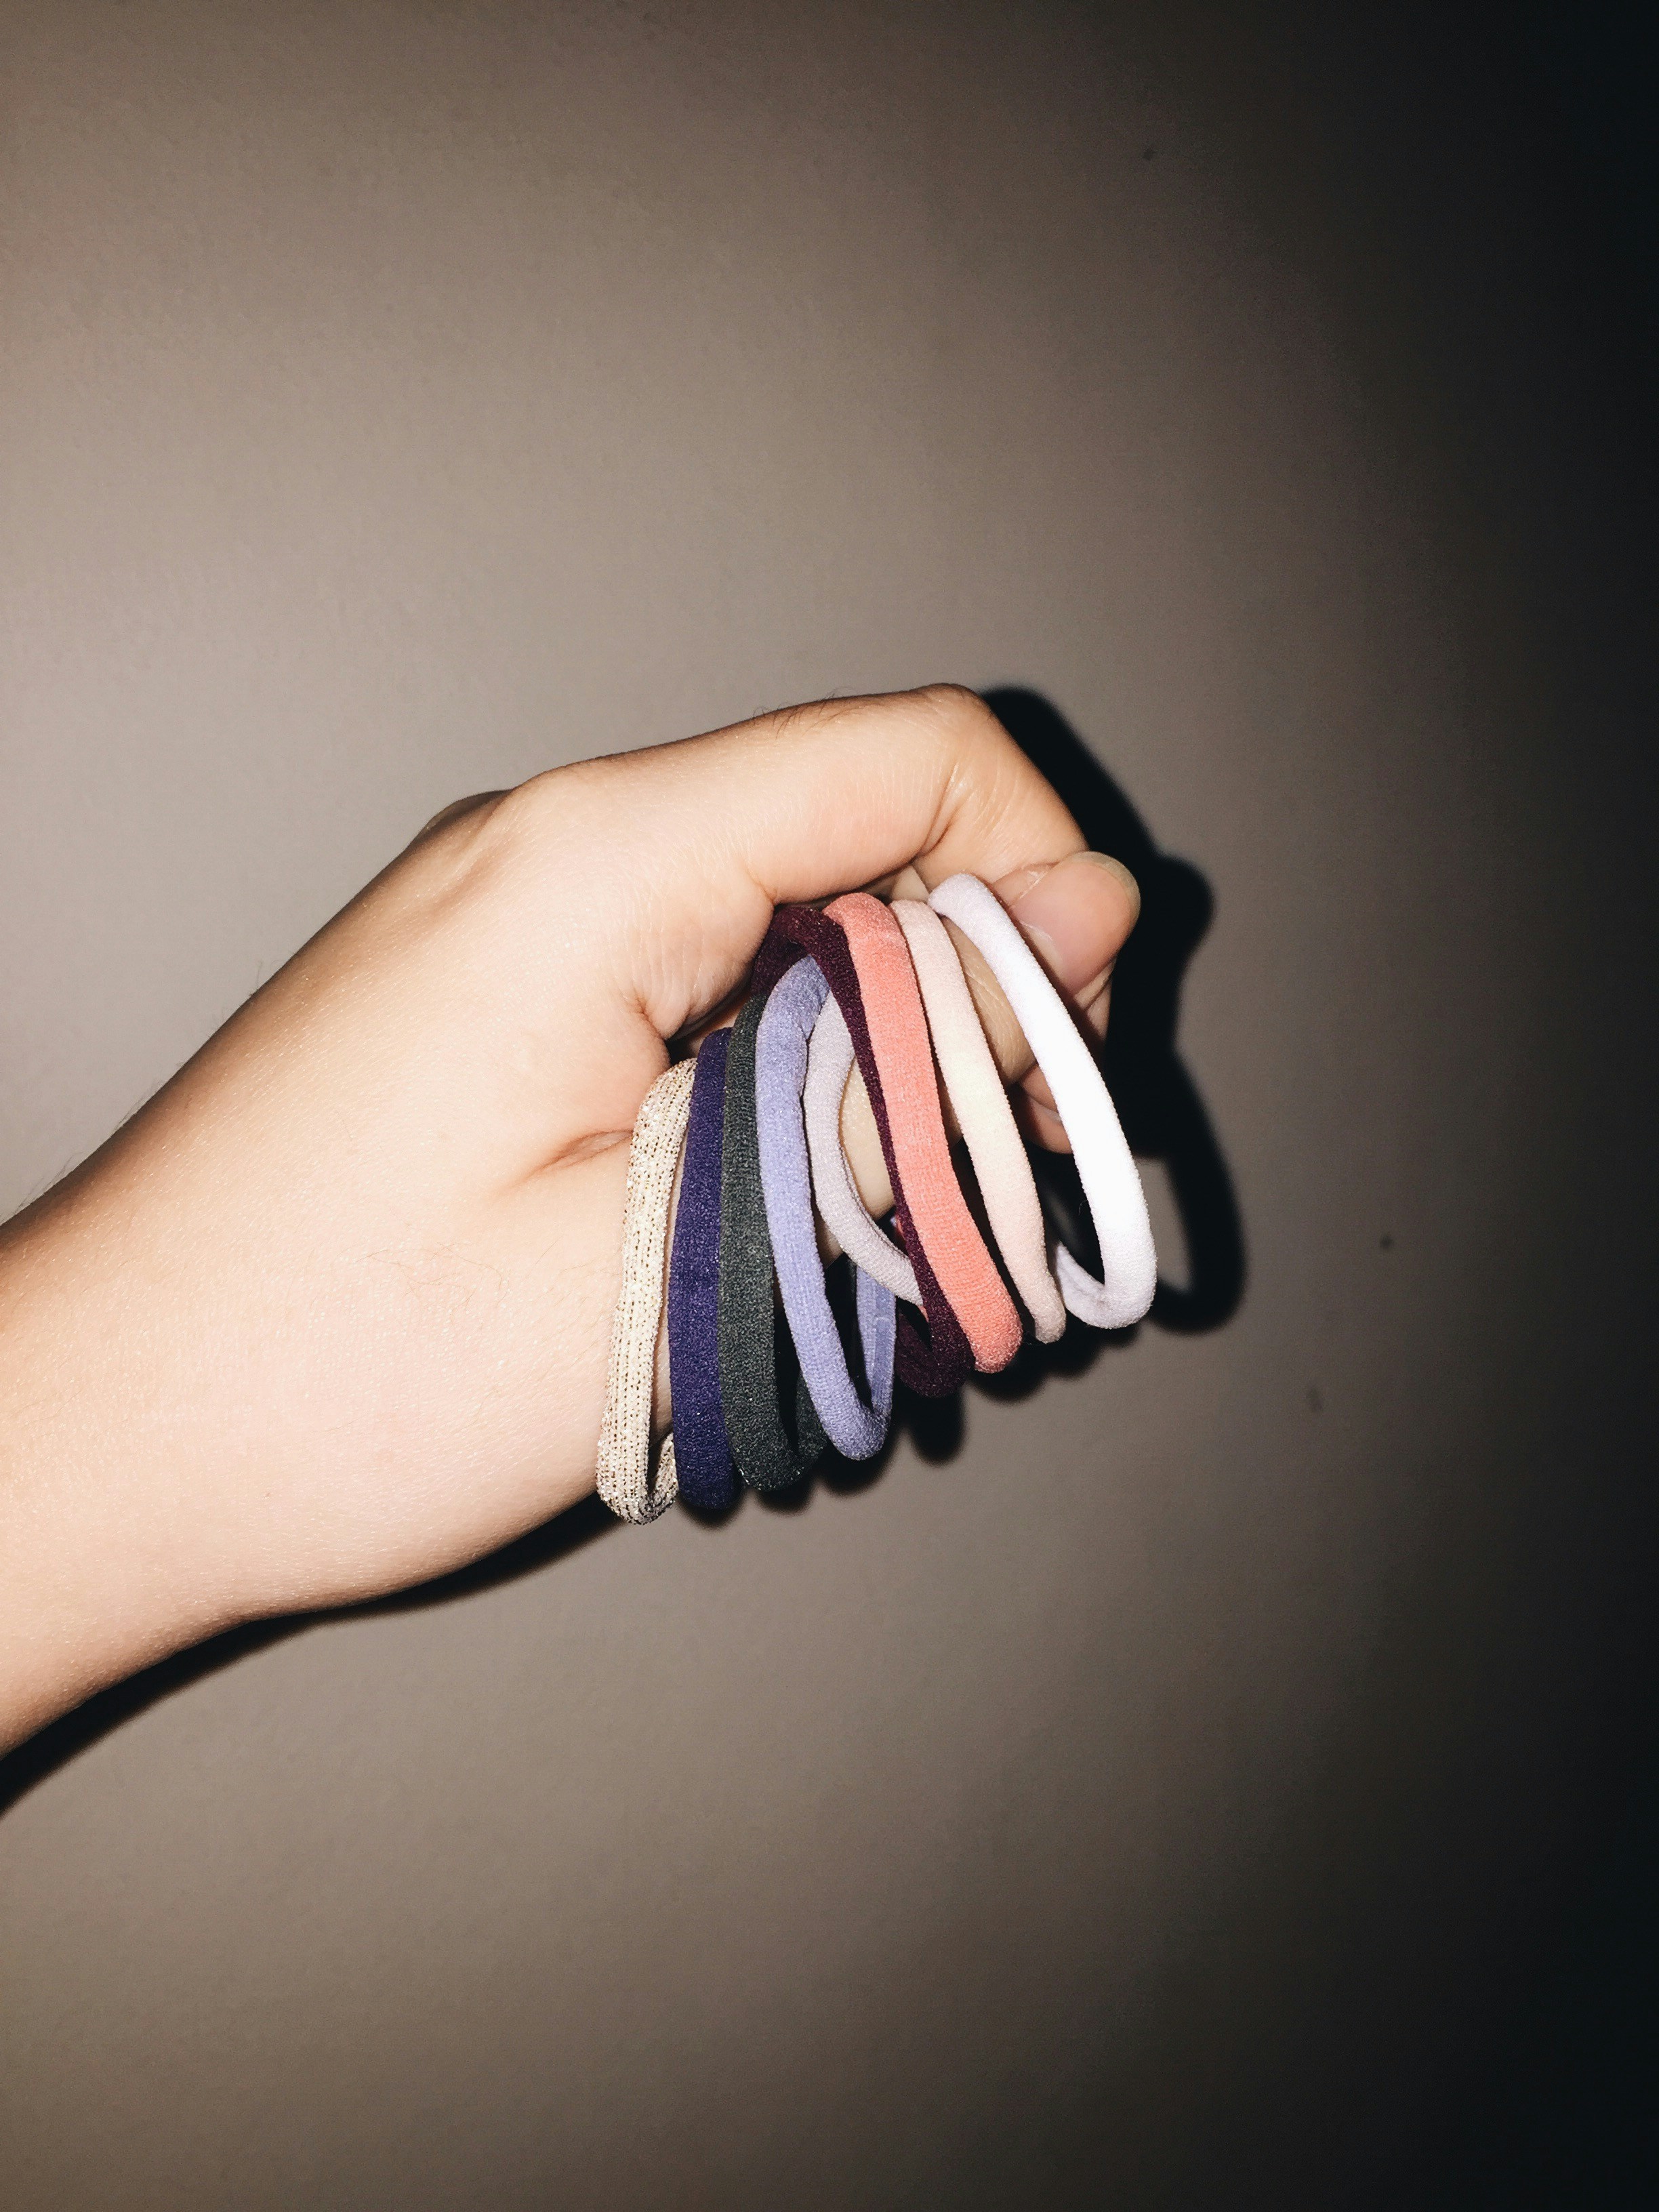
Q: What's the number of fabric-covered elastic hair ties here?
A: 9